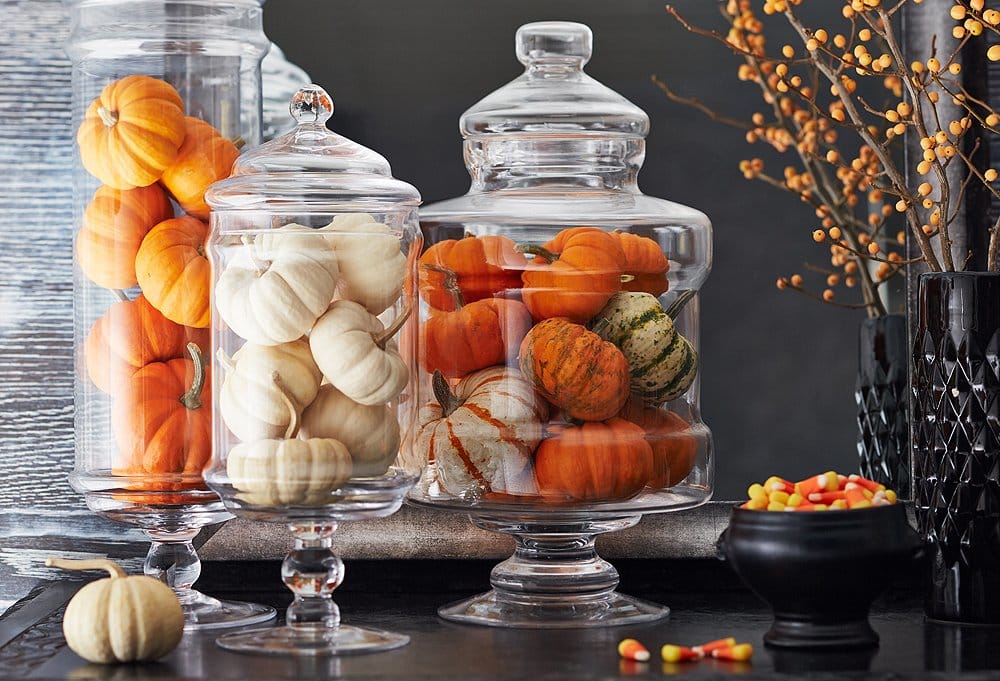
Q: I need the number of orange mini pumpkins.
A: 13